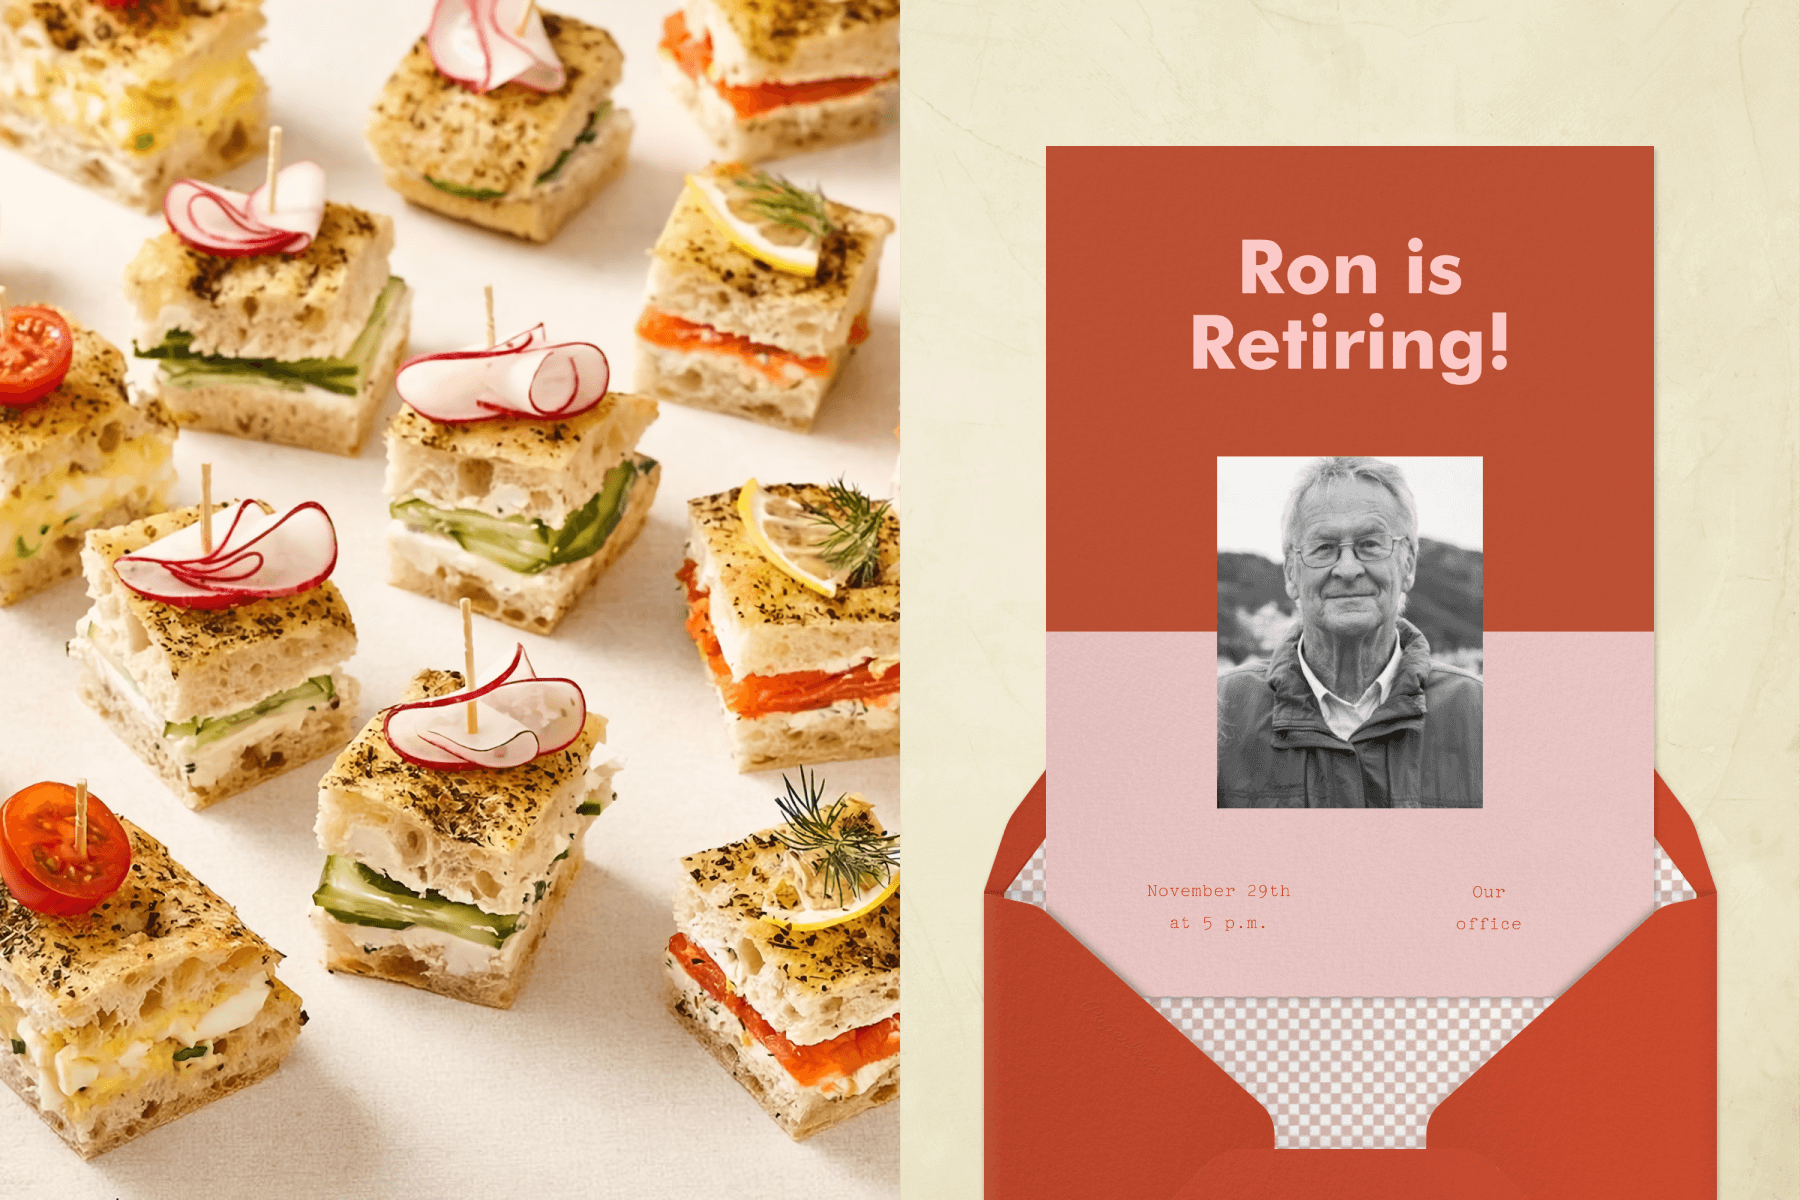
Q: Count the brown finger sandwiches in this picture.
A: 12